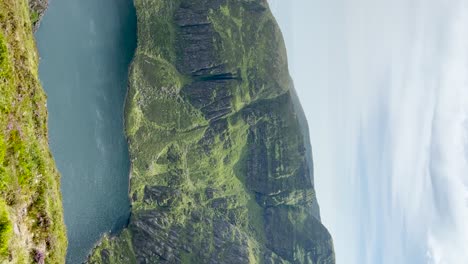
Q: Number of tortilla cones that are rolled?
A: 0